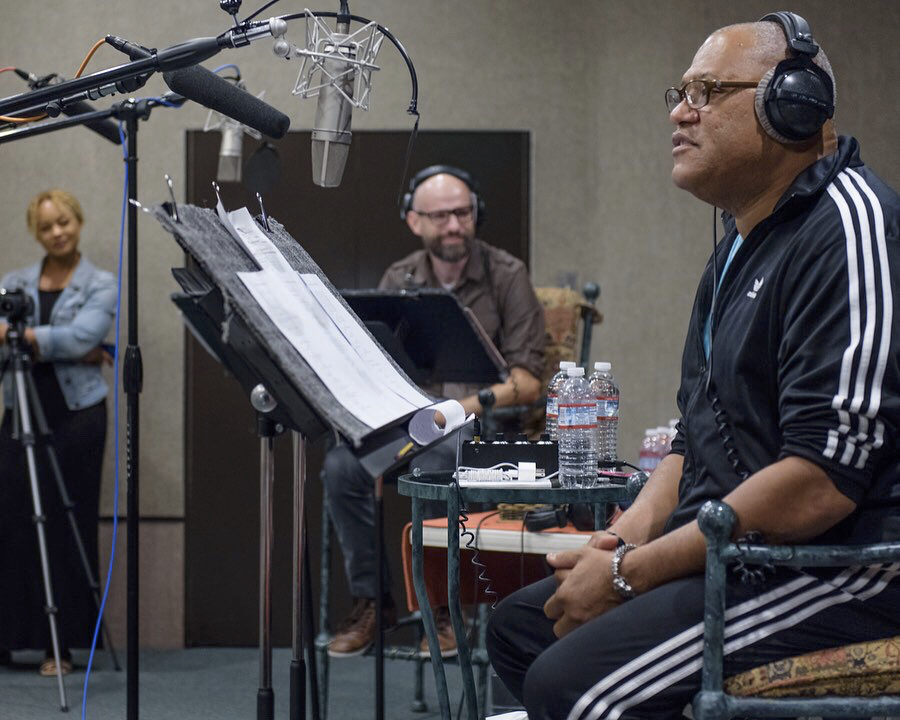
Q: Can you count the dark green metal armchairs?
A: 2